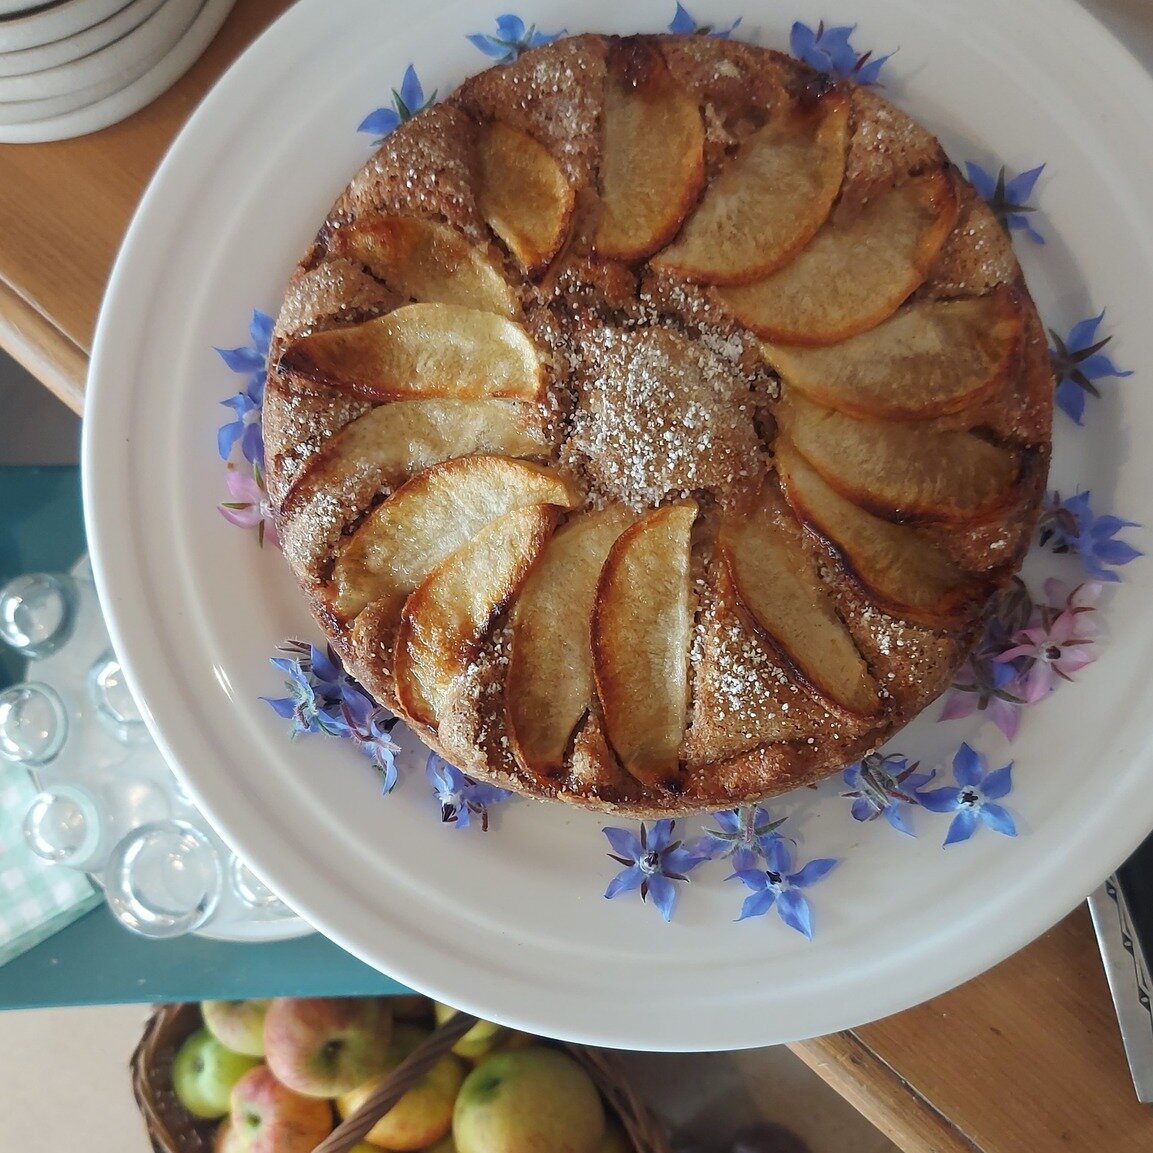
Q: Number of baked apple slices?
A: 15